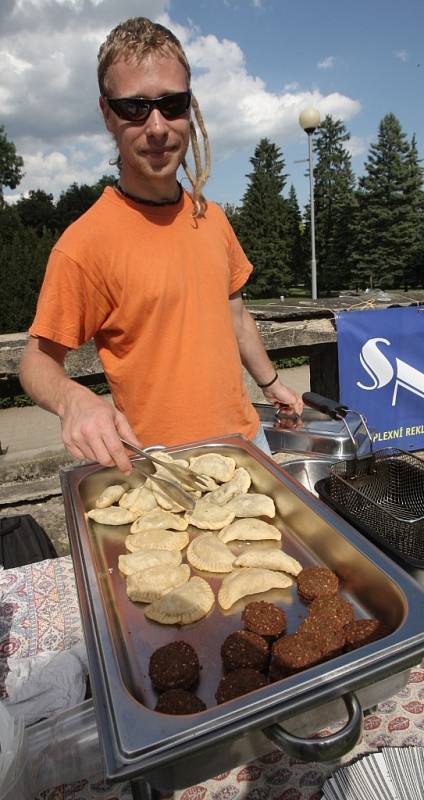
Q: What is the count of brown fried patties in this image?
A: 10